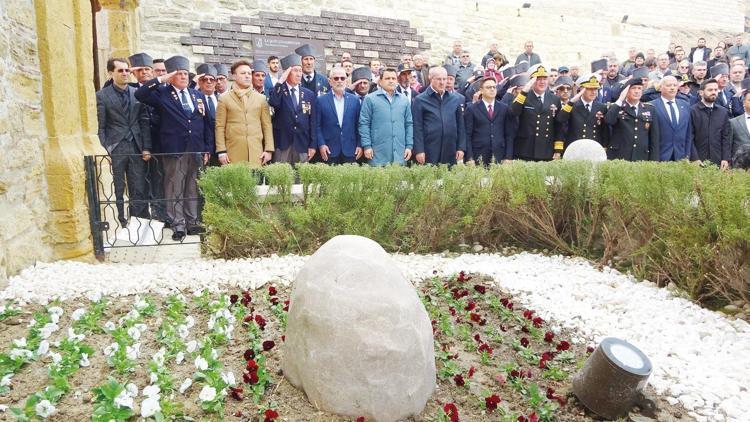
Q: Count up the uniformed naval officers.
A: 2